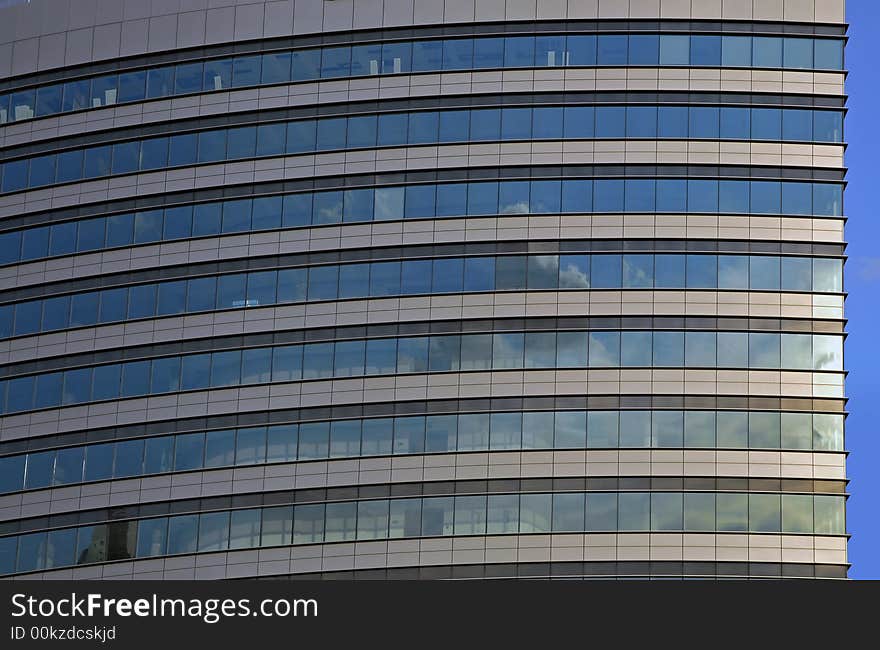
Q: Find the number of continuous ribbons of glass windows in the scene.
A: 7